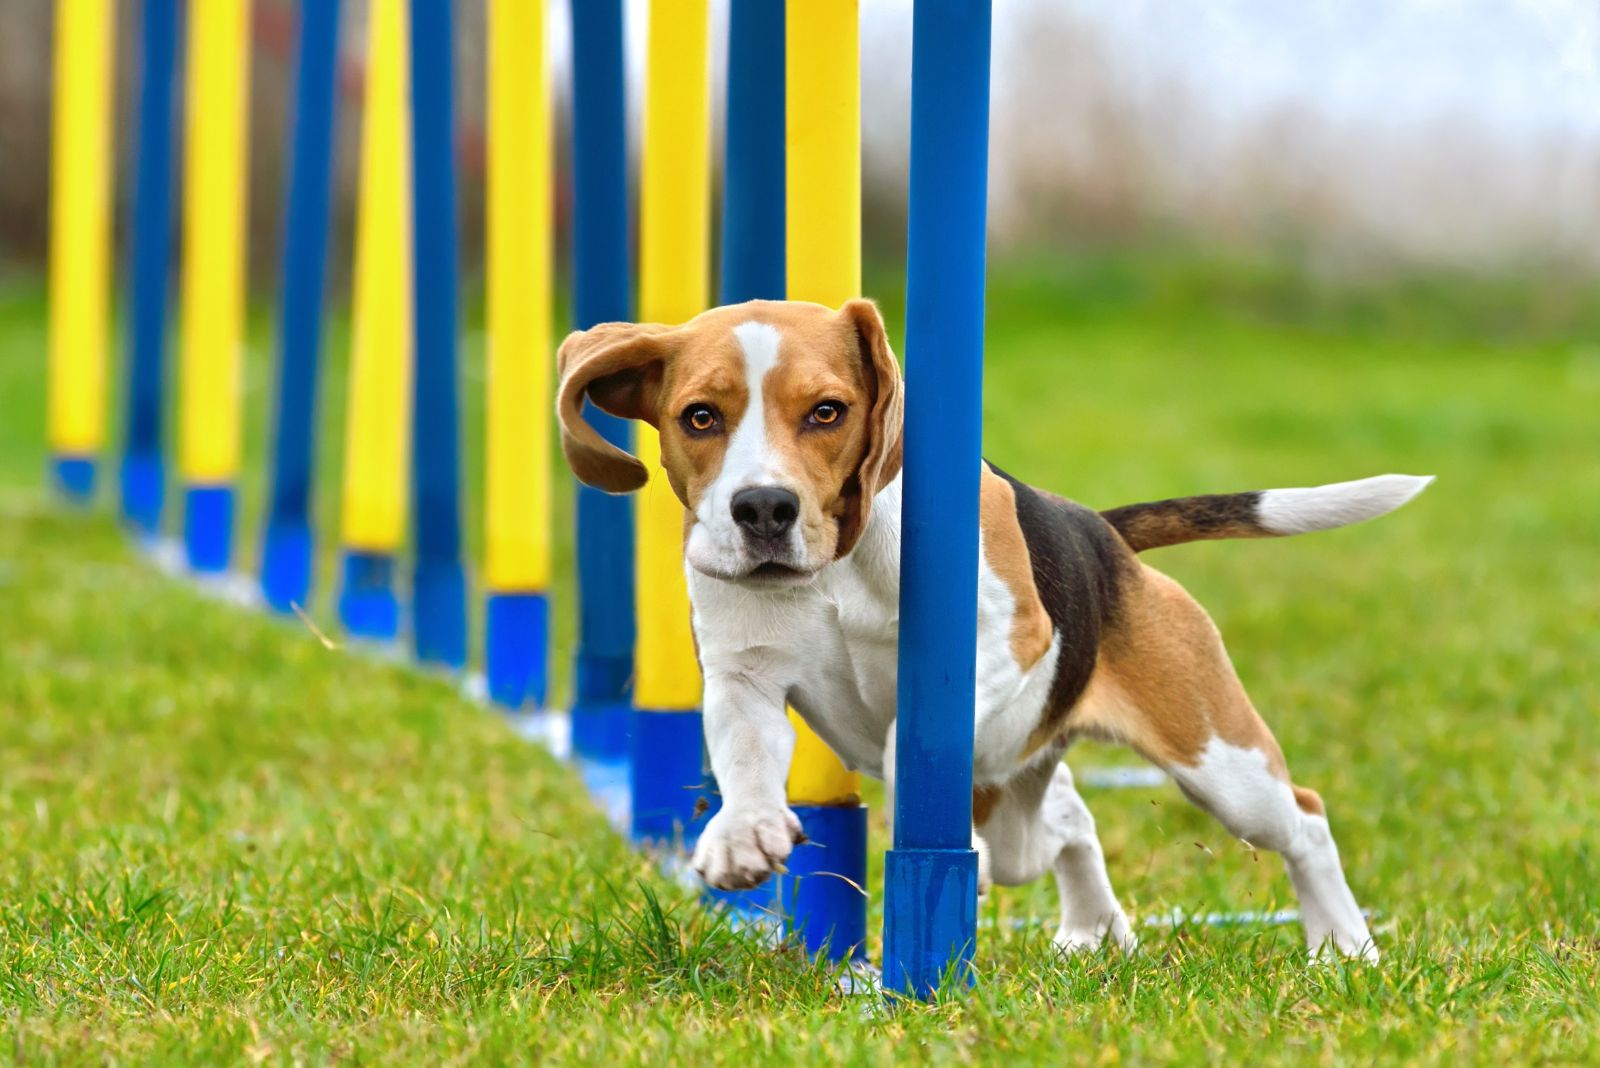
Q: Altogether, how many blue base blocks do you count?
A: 12